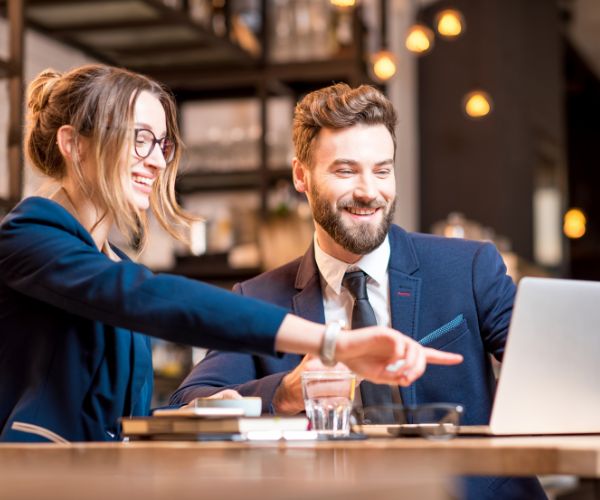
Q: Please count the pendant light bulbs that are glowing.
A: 6